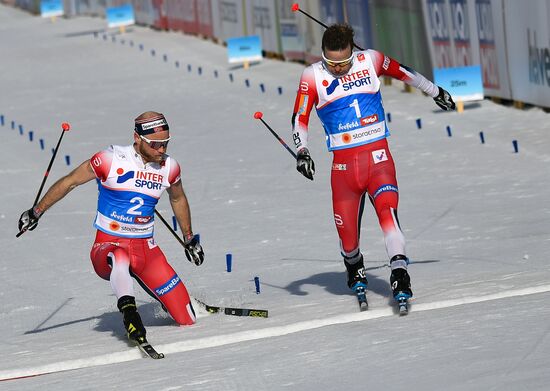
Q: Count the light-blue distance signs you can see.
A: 4